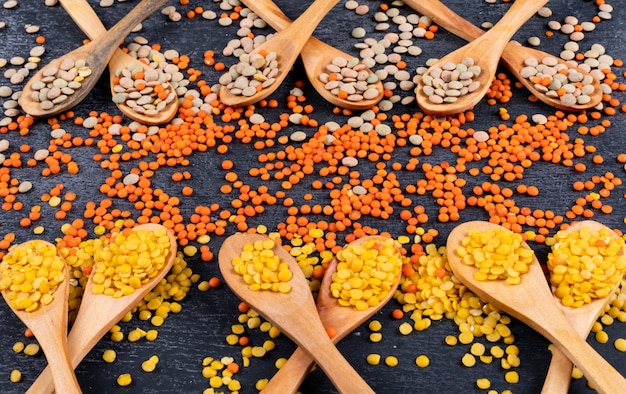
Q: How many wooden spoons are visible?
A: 12